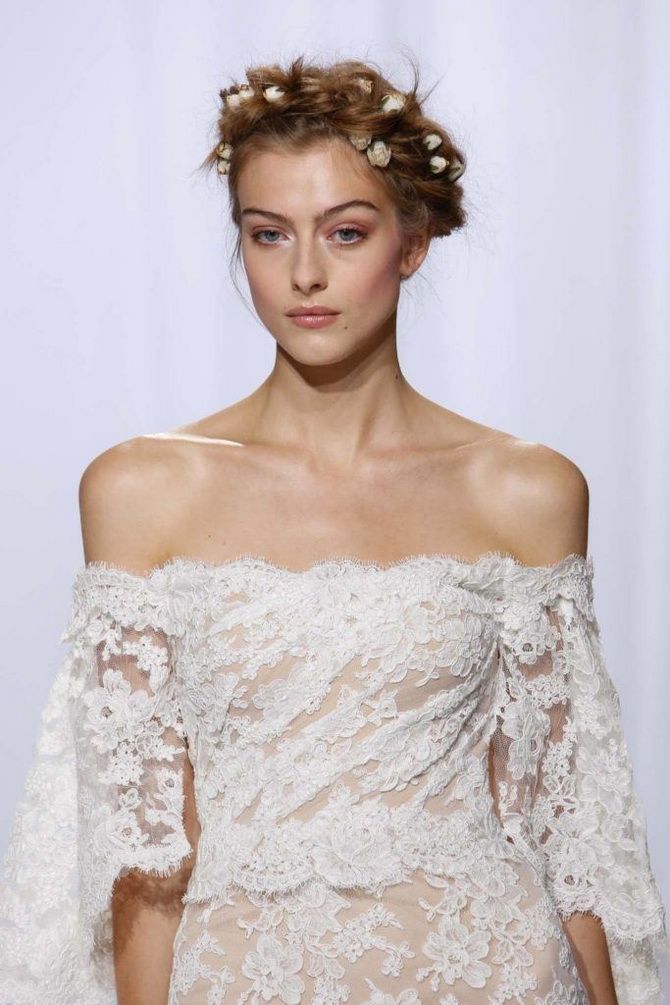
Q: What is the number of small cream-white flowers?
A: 12